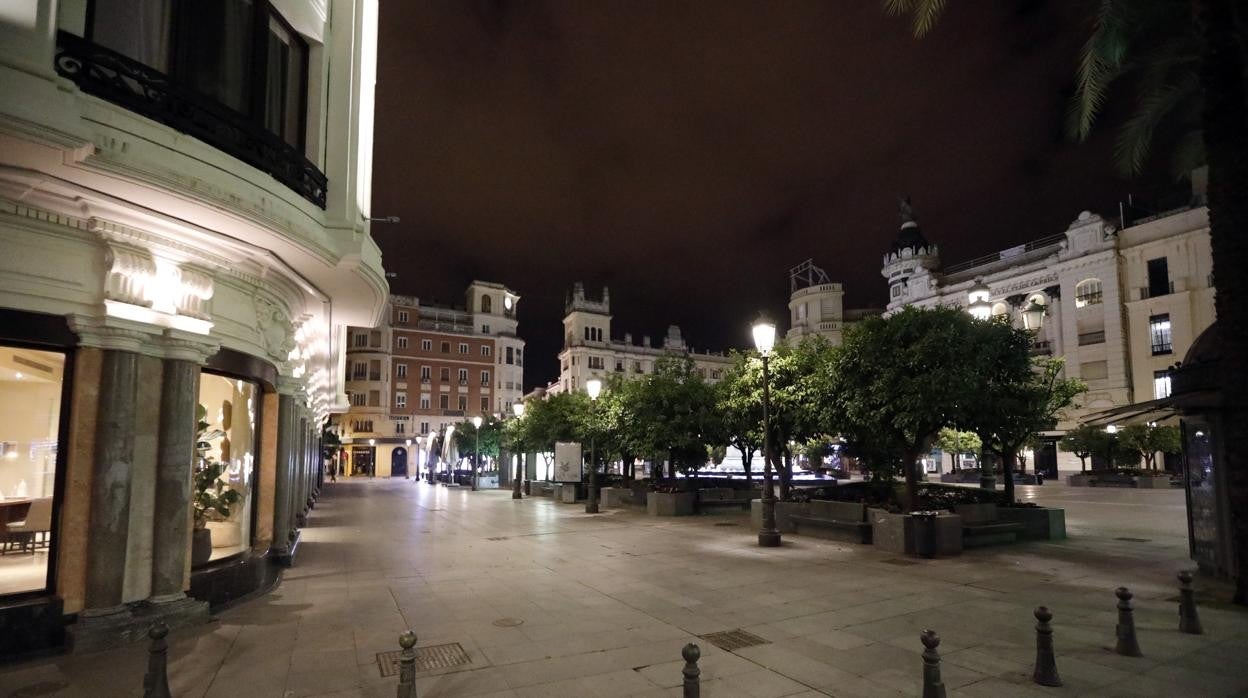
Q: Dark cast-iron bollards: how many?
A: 7